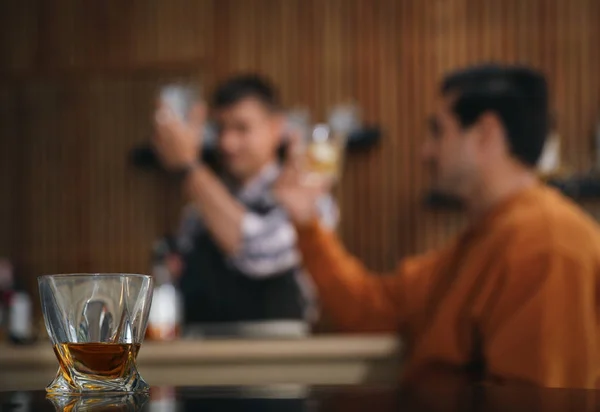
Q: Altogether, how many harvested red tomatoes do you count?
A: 0